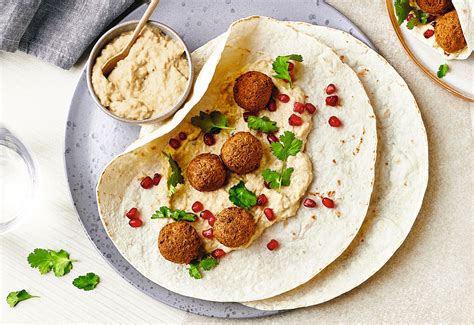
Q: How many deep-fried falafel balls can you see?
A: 7